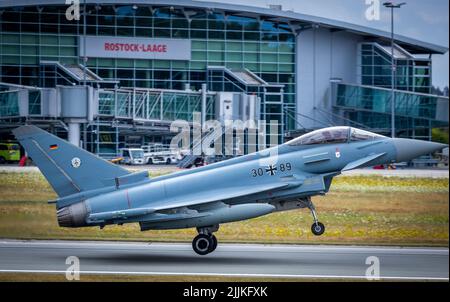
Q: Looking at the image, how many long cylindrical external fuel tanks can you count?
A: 1